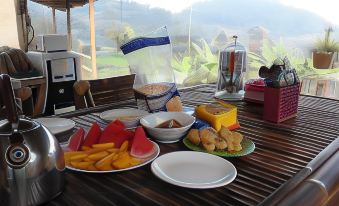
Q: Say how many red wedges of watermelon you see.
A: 4